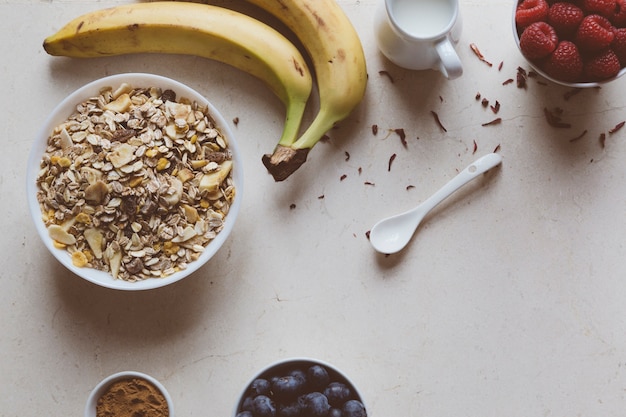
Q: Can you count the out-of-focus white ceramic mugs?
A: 0